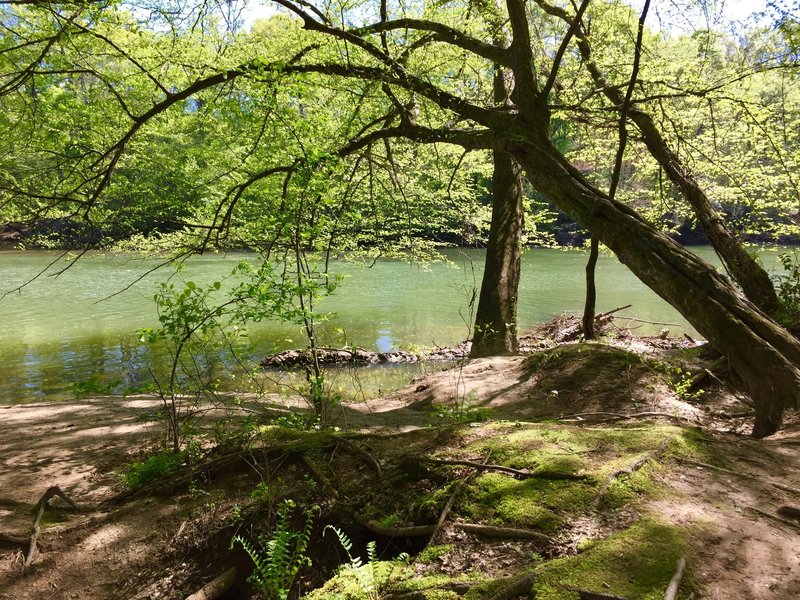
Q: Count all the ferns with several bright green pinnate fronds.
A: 2